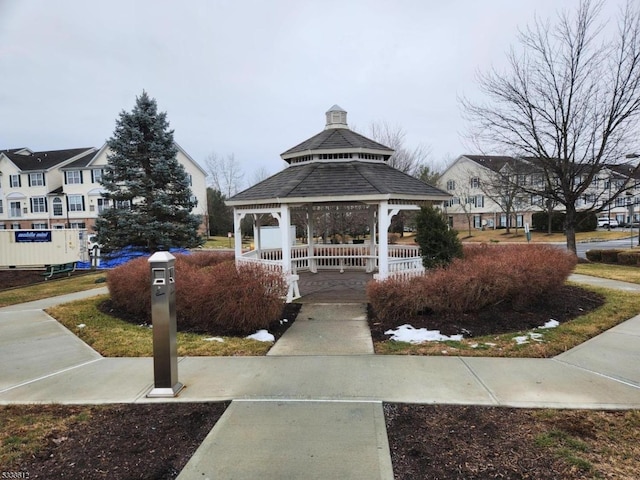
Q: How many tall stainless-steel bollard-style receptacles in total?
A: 1